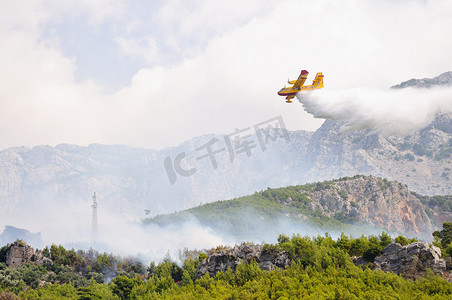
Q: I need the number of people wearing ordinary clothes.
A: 0